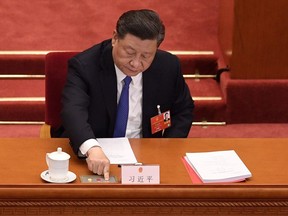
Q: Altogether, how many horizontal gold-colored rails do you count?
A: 4